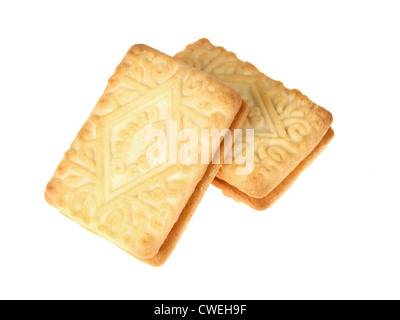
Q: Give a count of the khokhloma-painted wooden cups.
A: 0